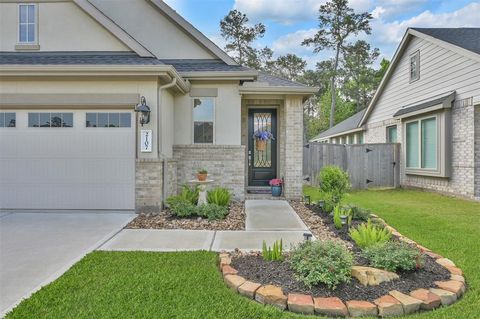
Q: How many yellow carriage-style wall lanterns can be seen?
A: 0